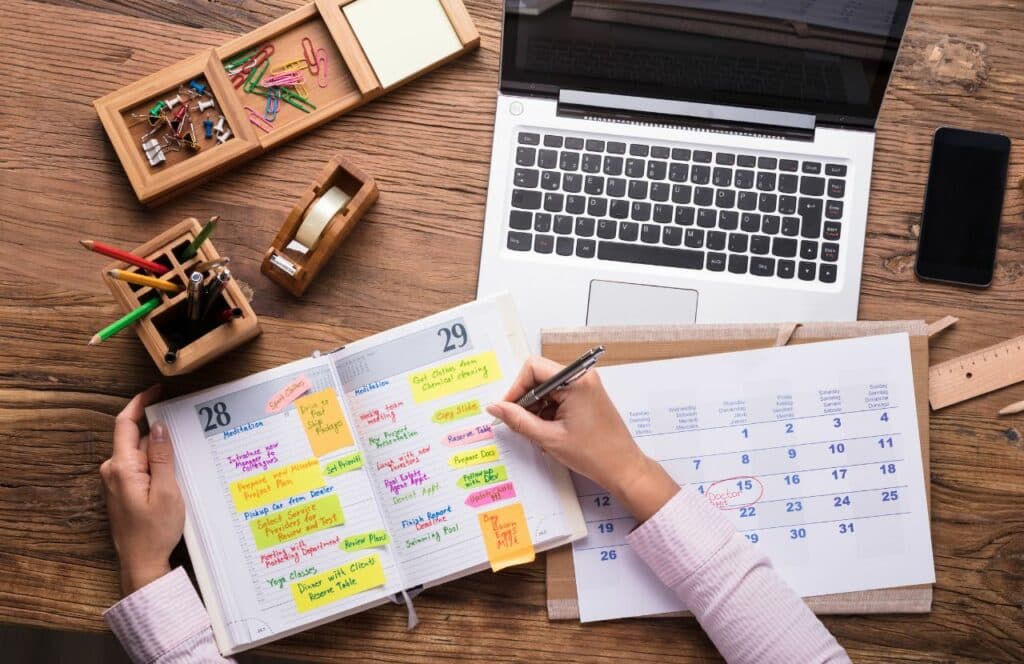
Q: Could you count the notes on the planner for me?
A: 14